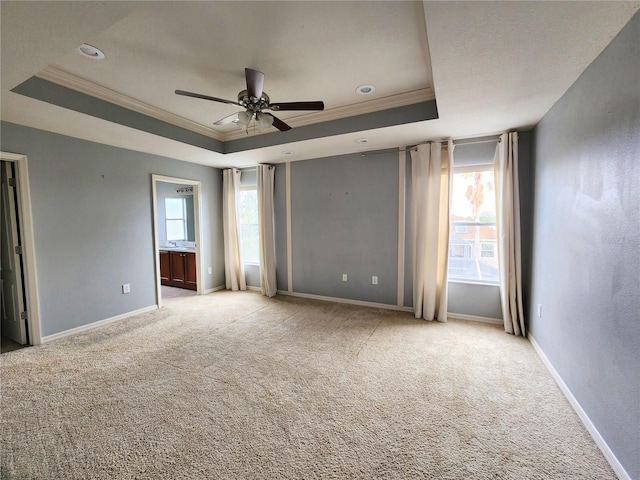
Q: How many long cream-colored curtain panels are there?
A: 4